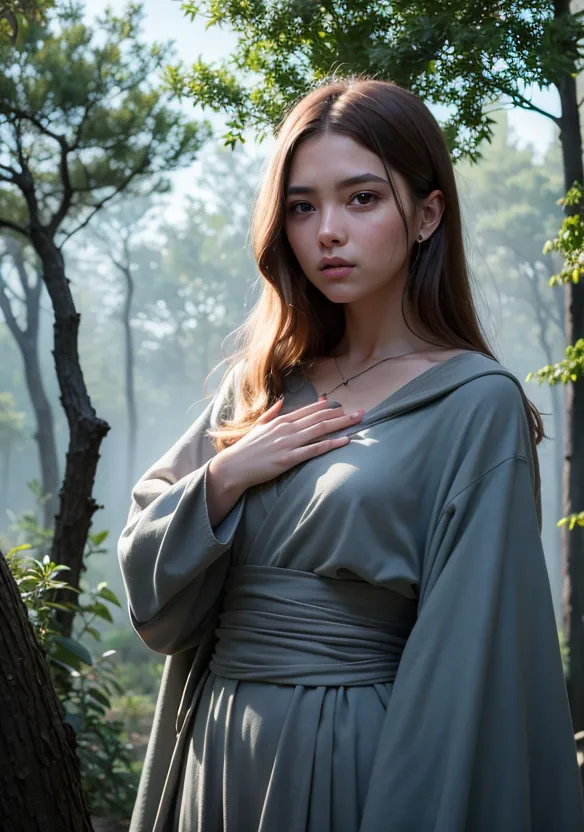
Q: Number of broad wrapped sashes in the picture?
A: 1